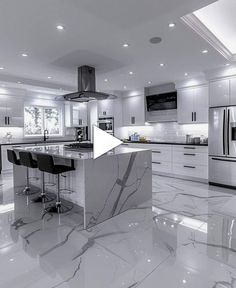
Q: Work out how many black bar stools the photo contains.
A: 3